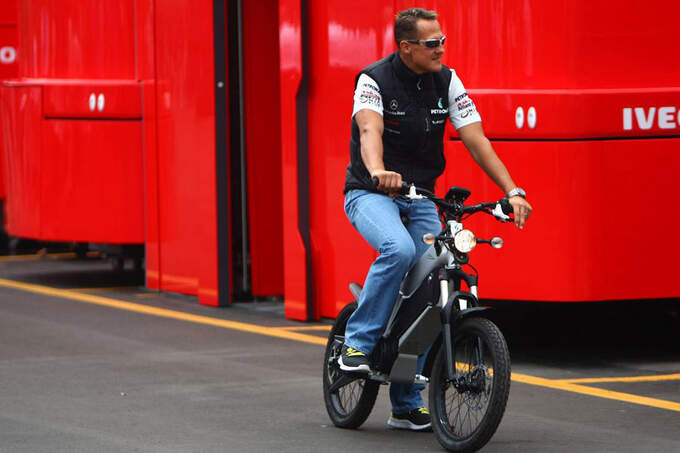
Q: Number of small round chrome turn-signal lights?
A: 2